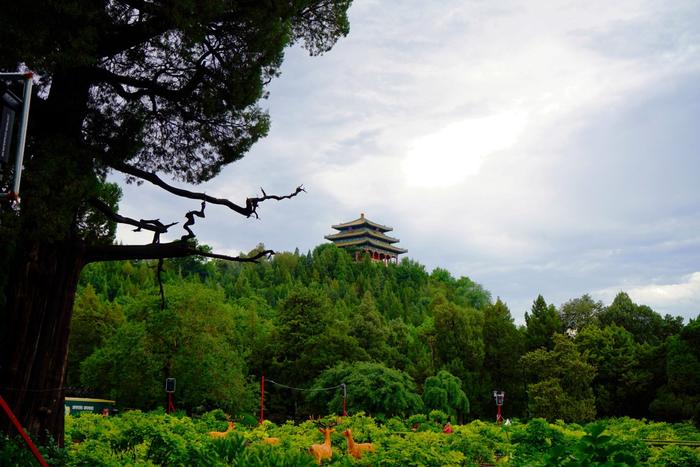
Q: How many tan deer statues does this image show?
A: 4